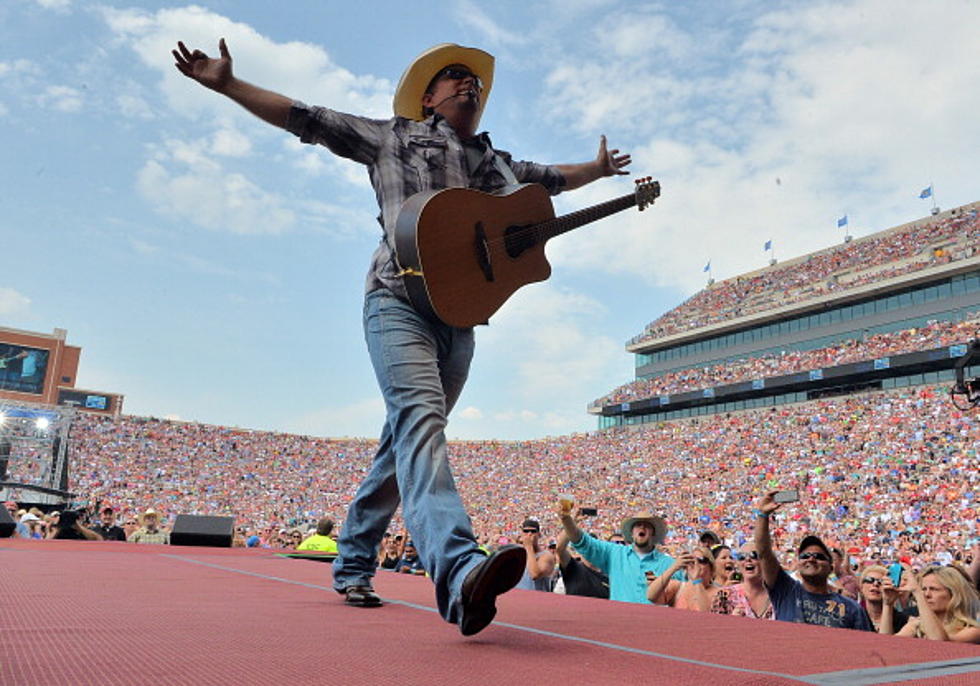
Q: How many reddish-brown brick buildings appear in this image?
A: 1